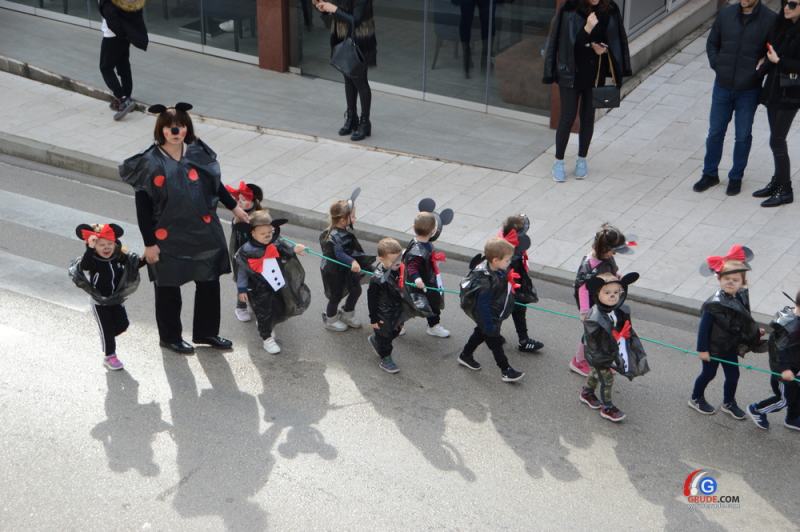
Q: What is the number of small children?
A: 12